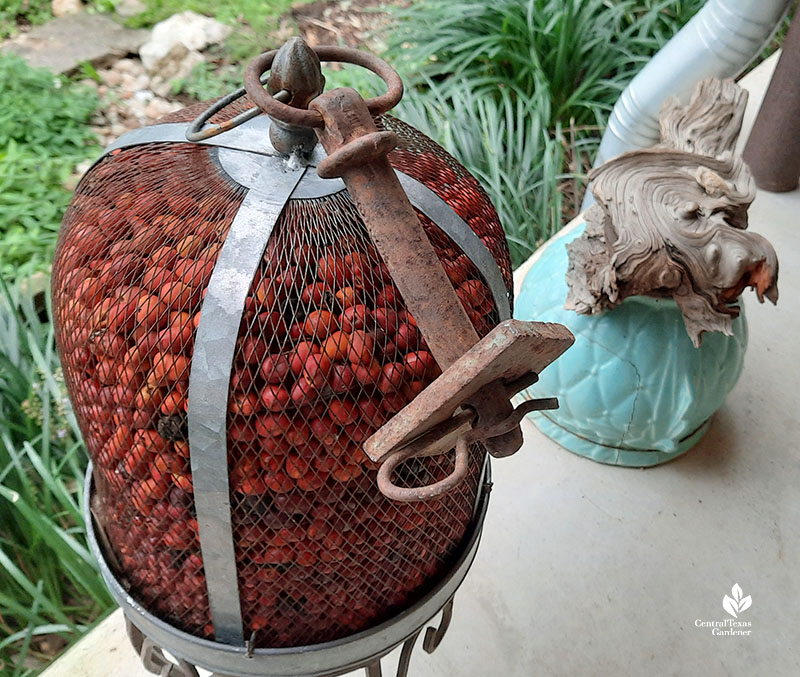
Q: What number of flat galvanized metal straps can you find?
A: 3